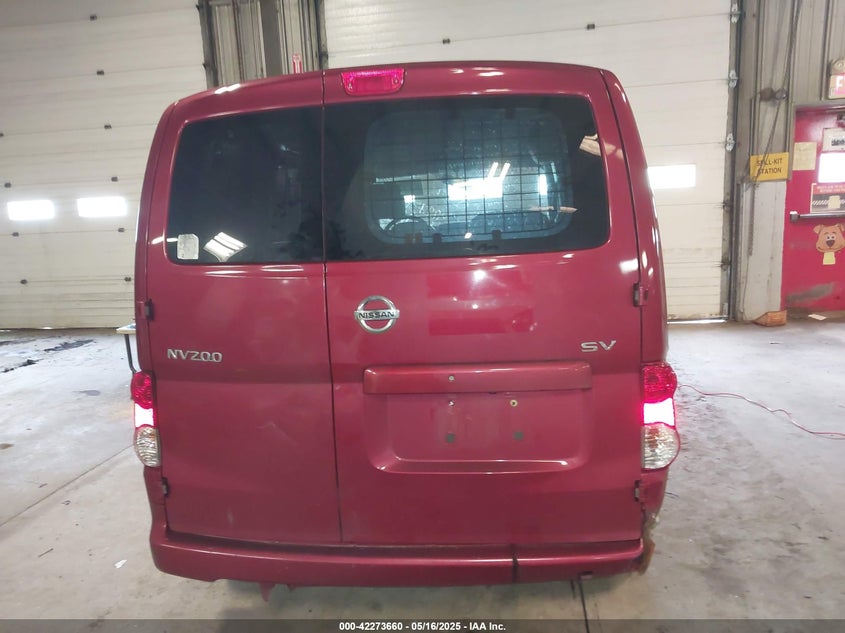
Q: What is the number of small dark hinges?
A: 4